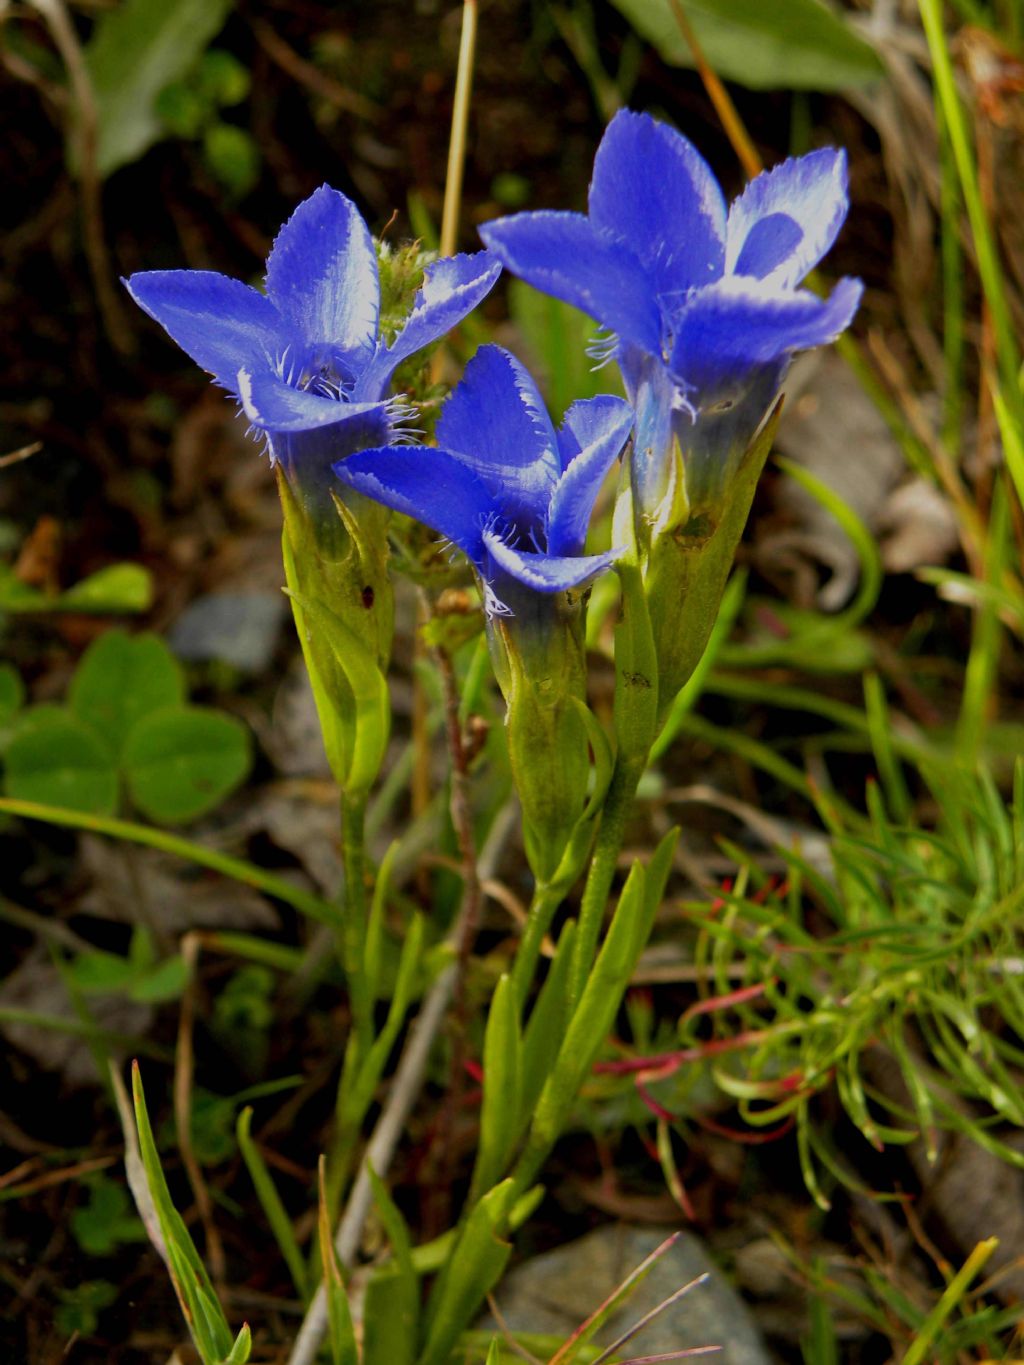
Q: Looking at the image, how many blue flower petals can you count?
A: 12